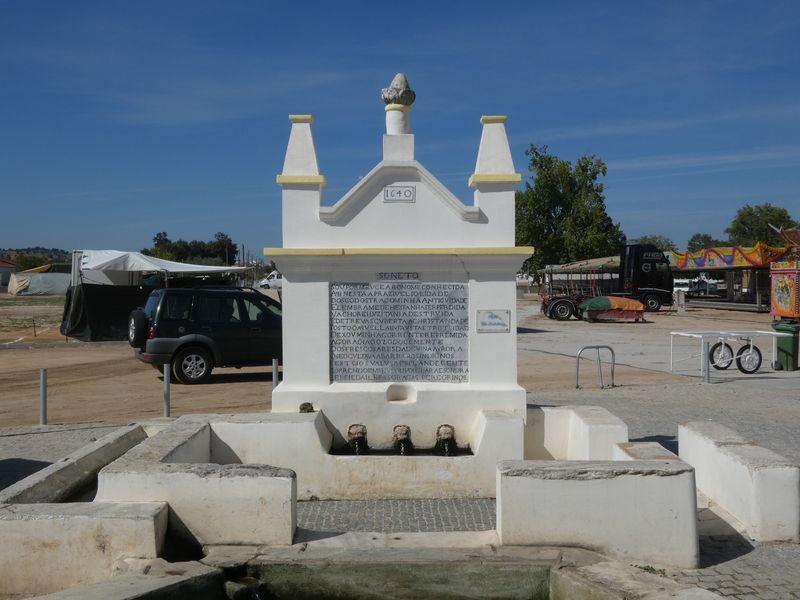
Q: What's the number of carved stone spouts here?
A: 3